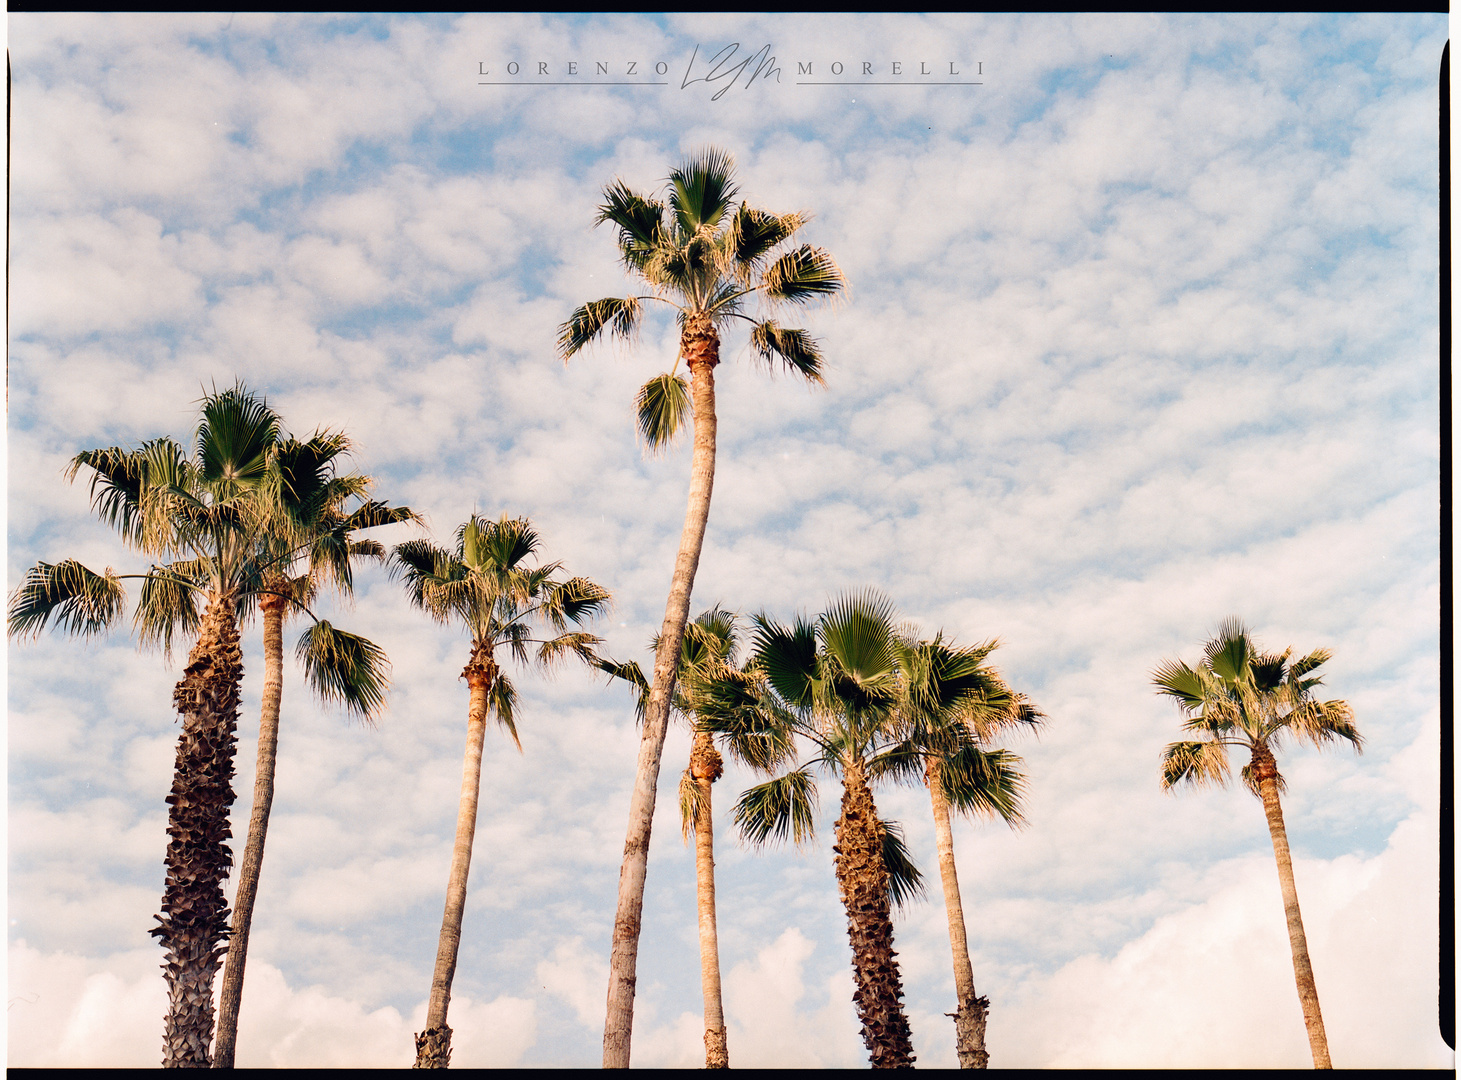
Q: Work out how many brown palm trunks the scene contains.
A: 8